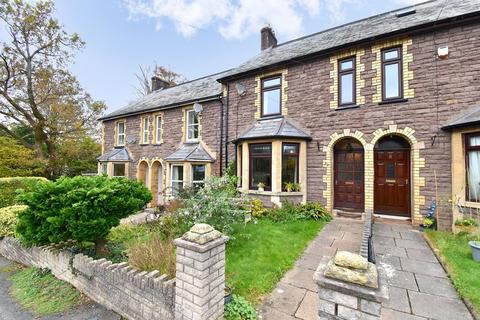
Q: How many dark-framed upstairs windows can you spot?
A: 3